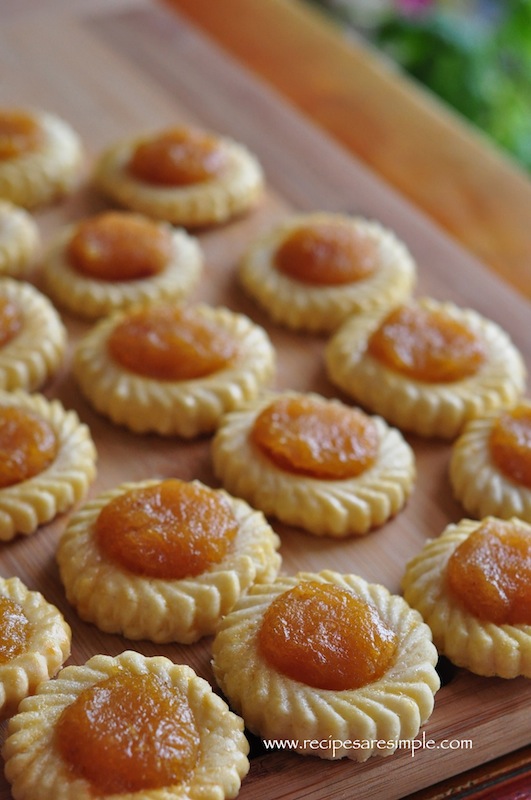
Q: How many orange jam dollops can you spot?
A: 15